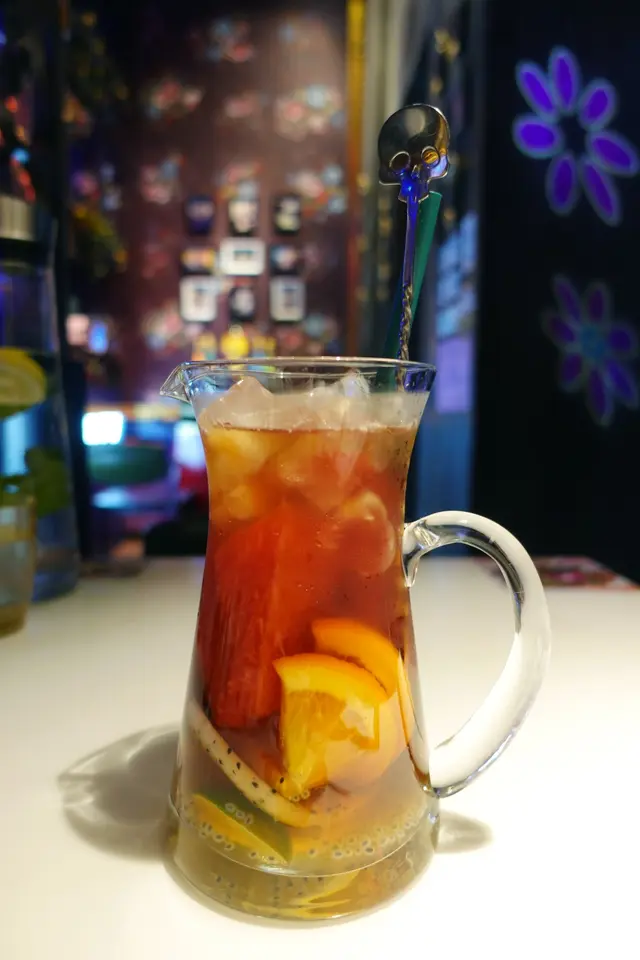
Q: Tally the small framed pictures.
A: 9